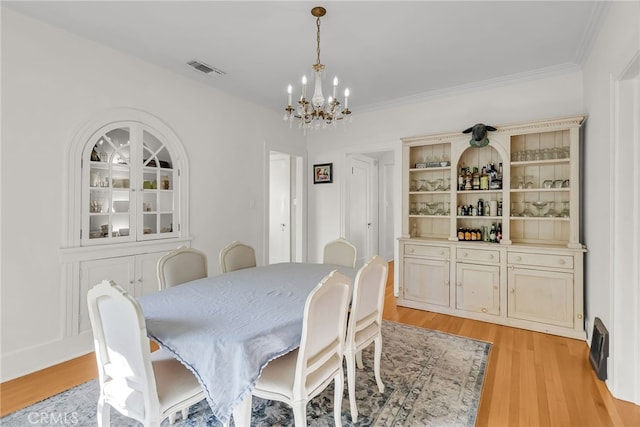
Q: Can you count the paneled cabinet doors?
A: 5